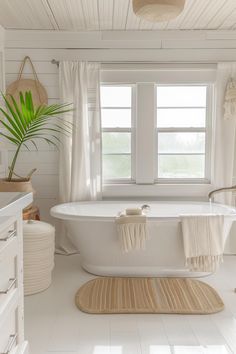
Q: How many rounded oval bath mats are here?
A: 1